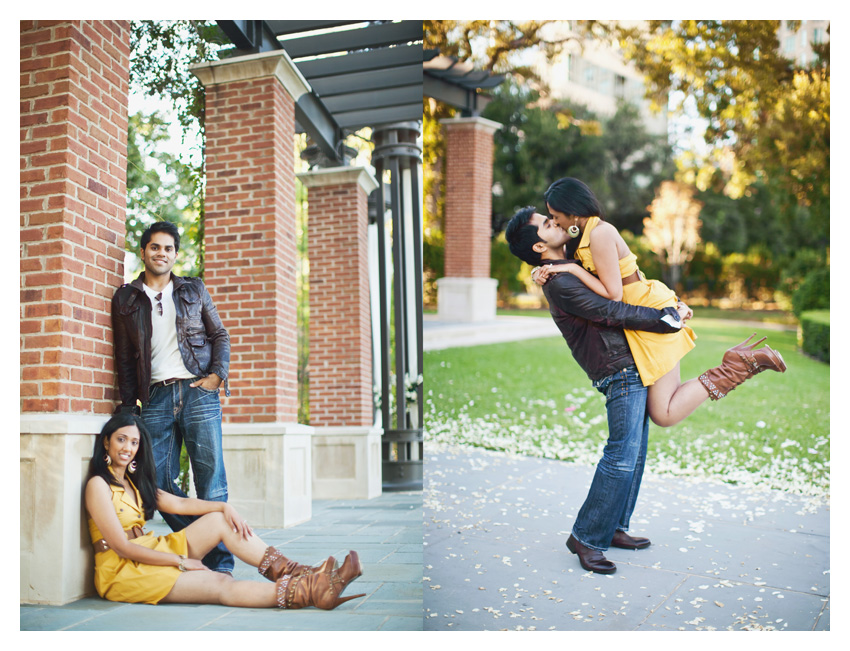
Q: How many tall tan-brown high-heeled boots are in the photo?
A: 4